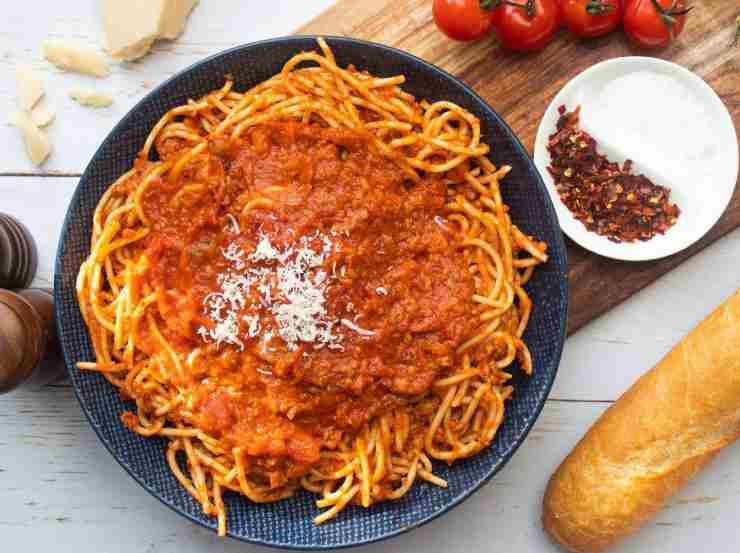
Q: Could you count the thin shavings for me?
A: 5